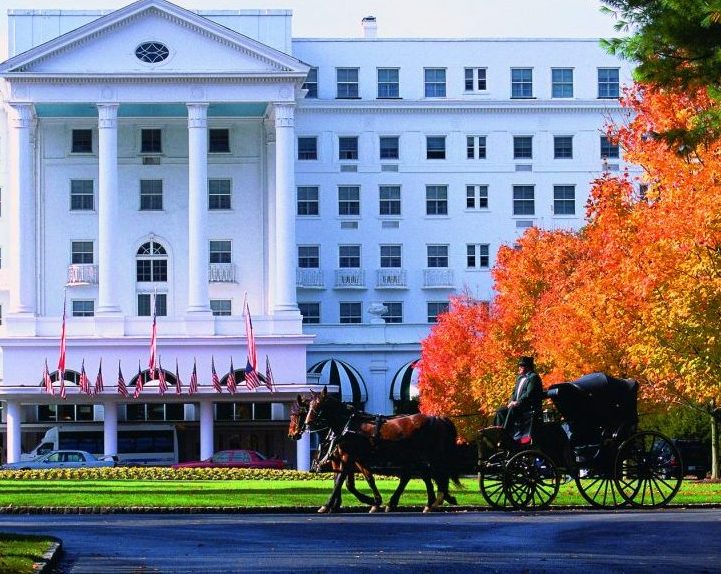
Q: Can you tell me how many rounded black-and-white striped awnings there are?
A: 2